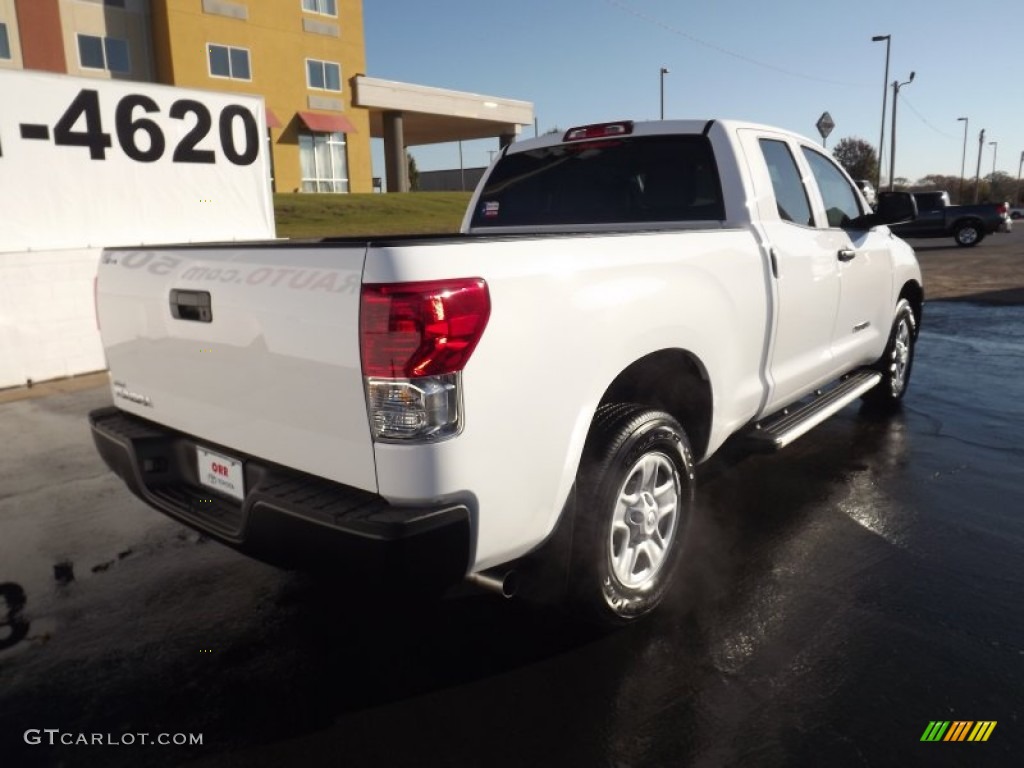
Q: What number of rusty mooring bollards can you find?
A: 0